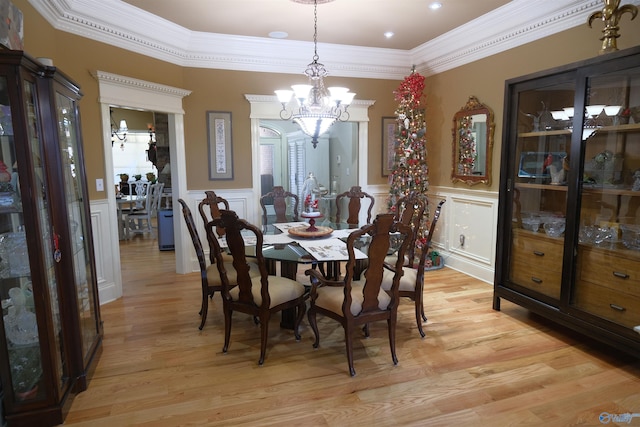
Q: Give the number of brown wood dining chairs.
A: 8